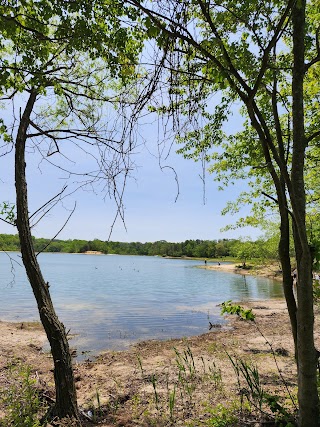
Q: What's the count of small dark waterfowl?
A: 6